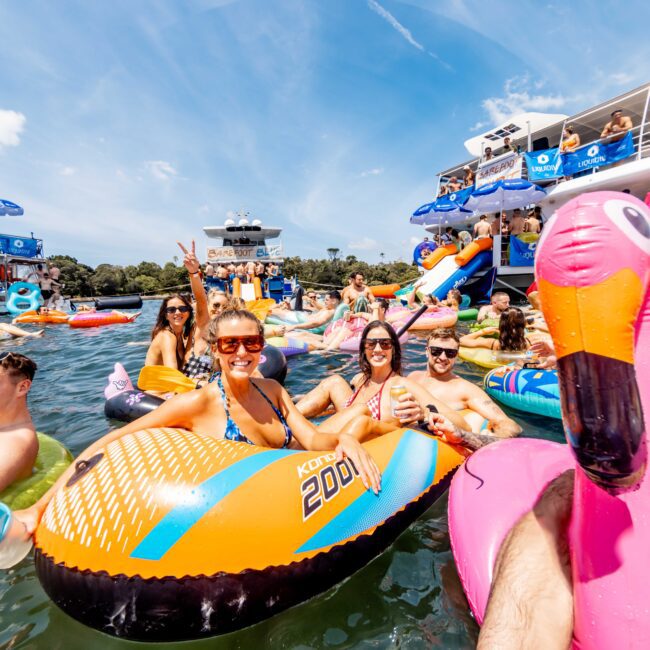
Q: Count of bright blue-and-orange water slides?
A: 1